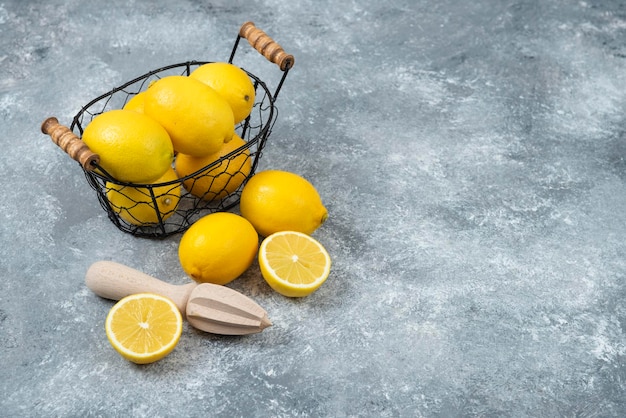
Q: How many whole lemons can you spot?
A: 8